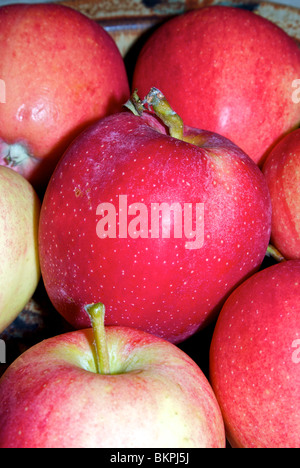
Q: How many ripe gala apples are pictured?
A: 7